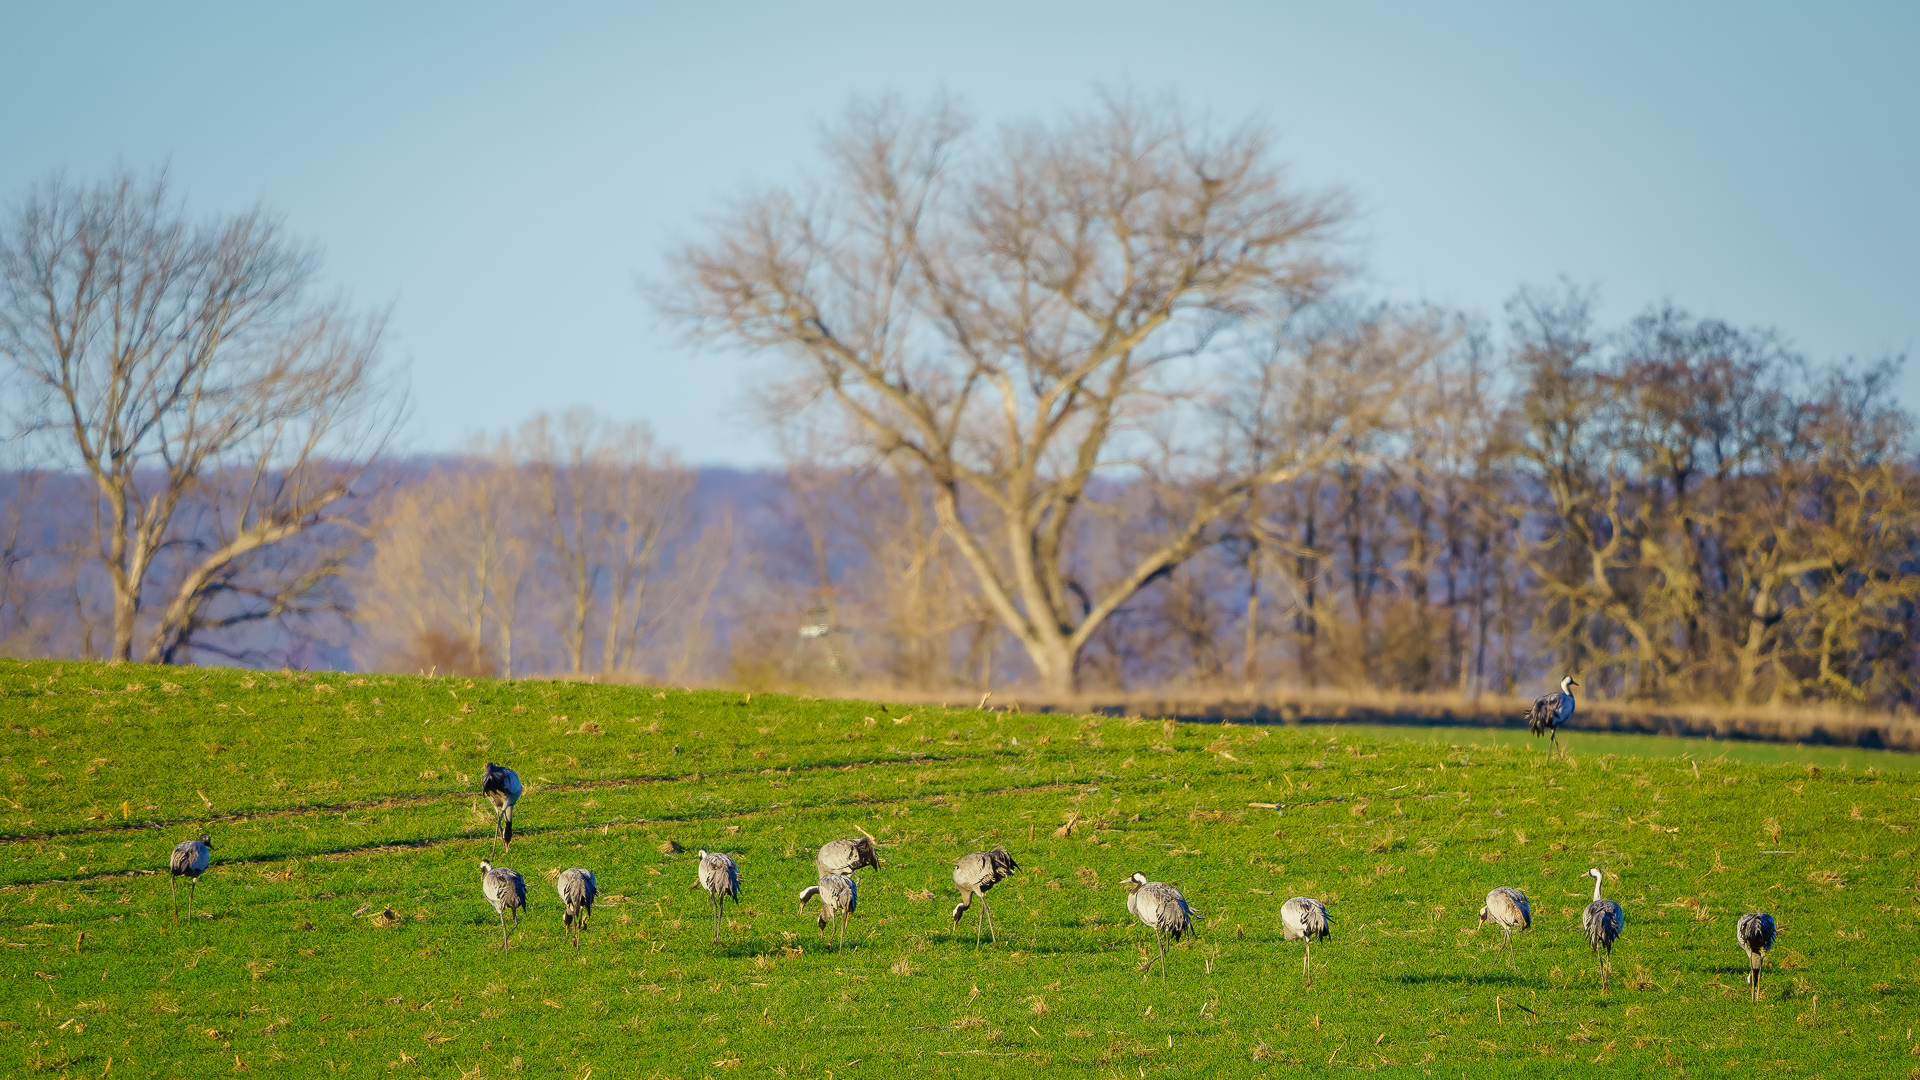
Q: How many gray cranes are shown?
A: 14